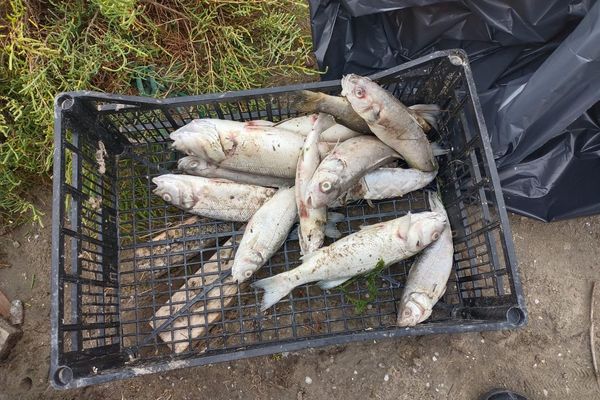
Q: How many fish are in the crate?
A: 12